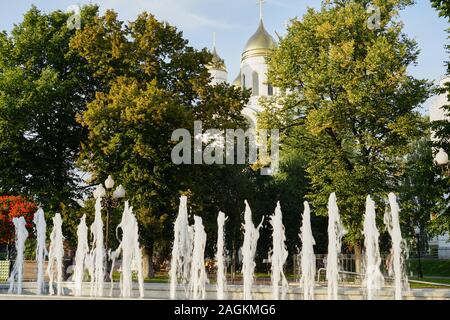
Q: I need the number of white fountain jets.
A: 15